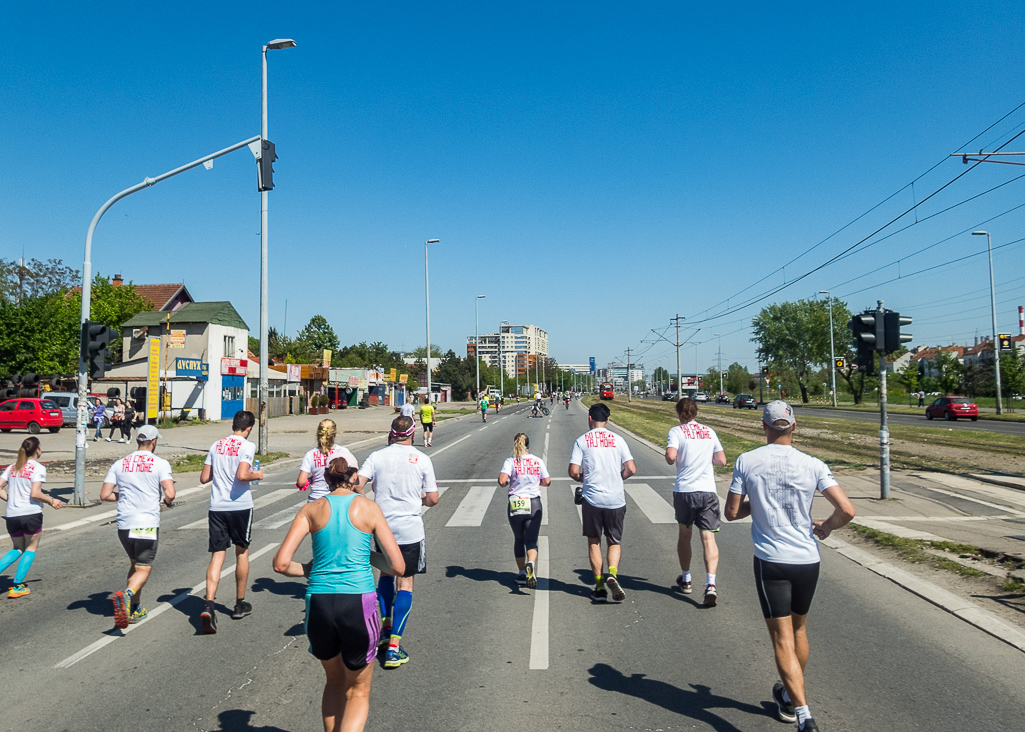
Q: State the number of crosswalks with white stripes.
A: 1